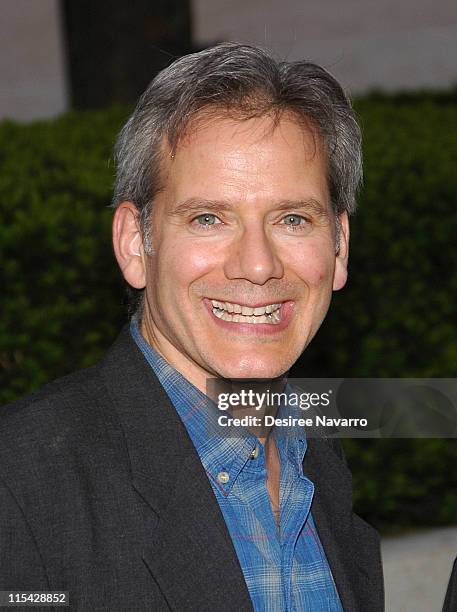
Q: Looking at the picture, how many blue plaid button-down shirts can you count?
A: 1